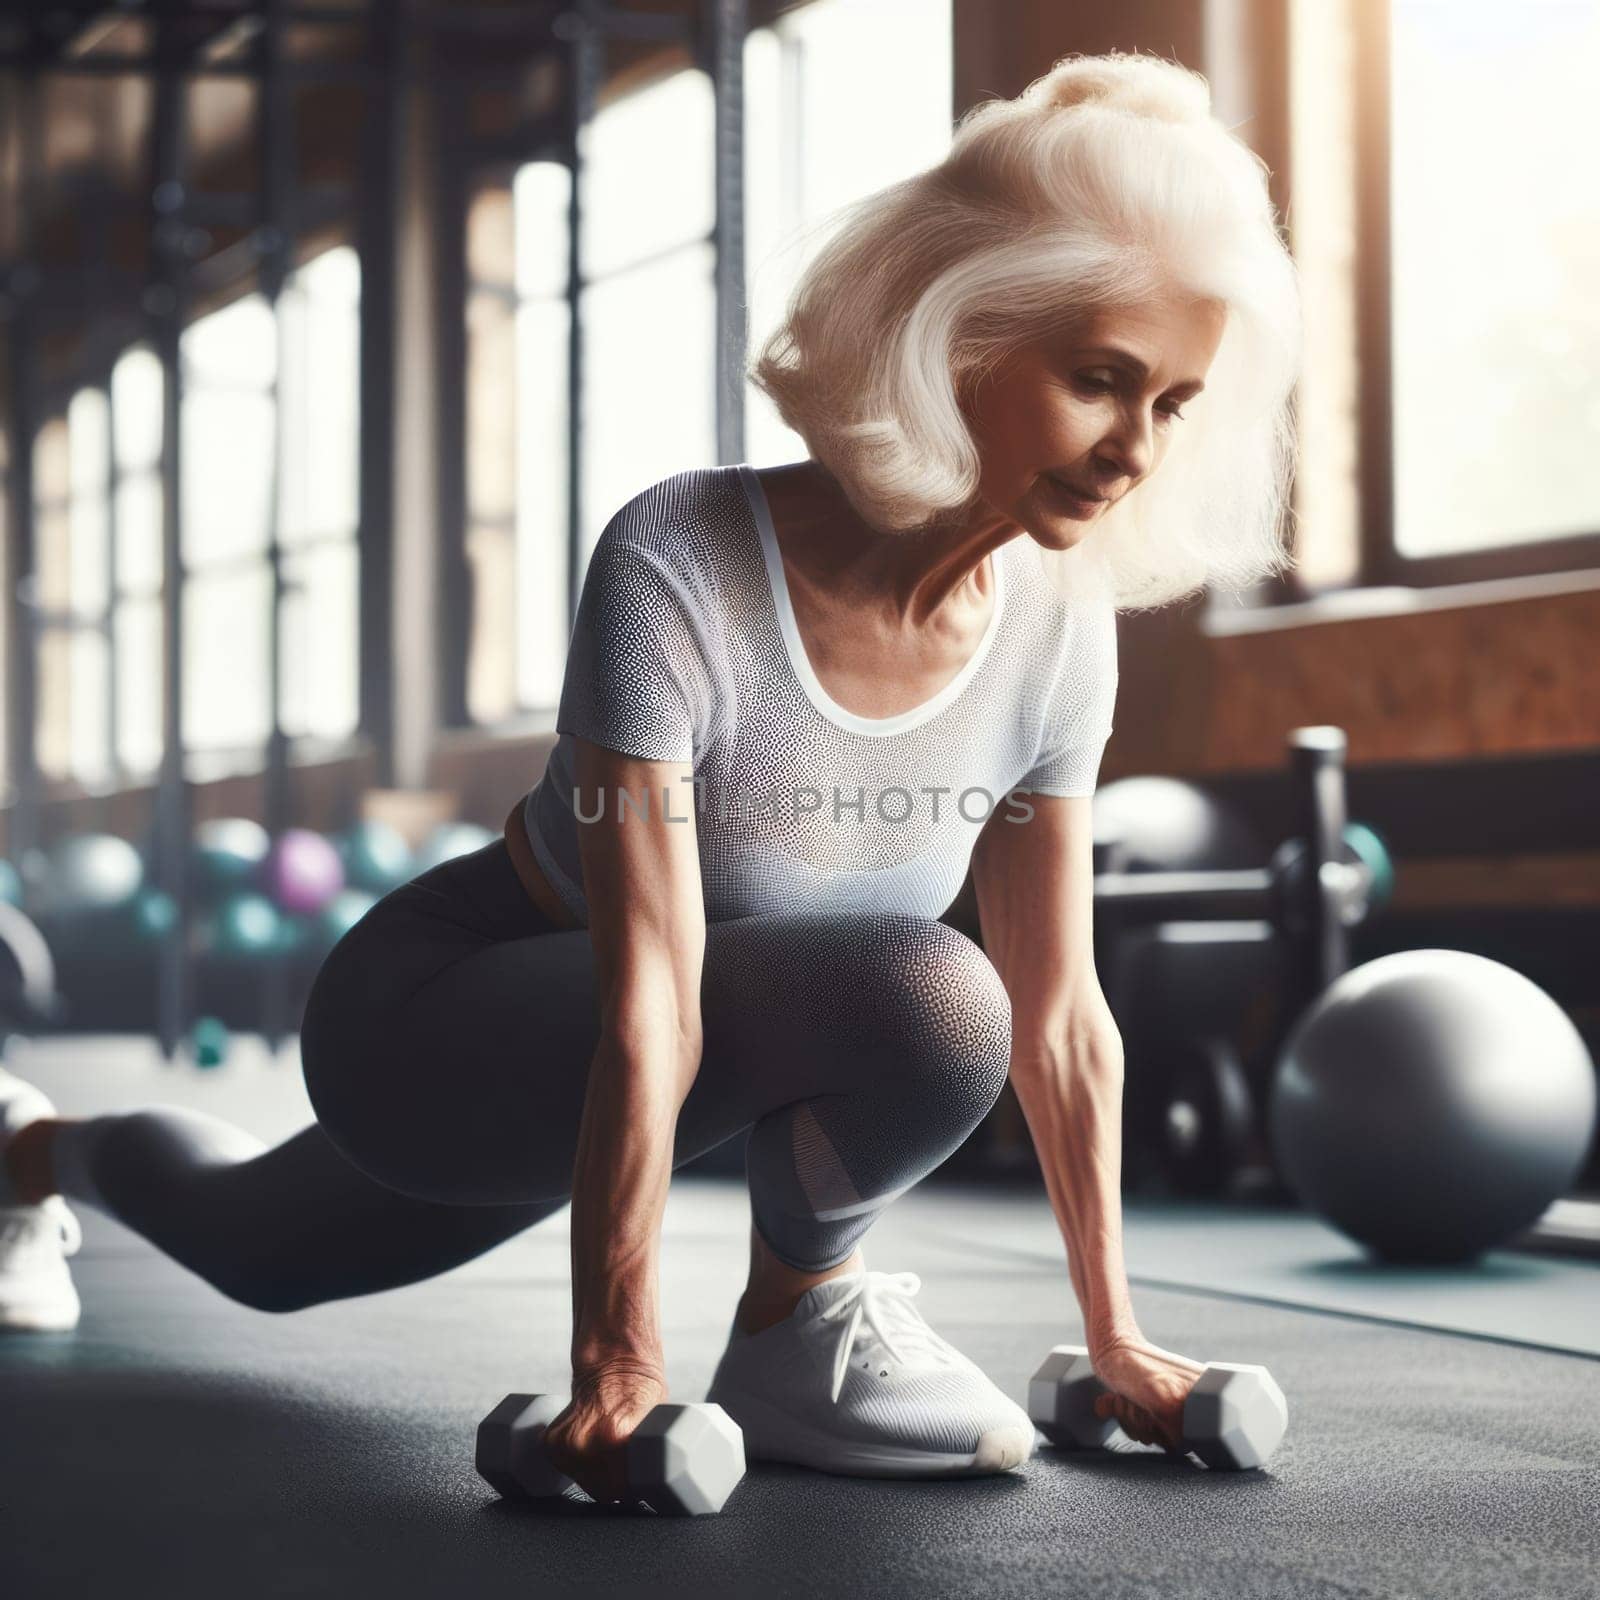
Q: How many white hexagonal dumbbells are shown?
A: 2